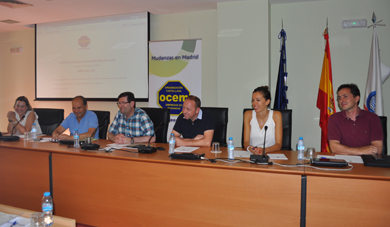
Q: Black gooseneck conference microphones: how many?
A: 4